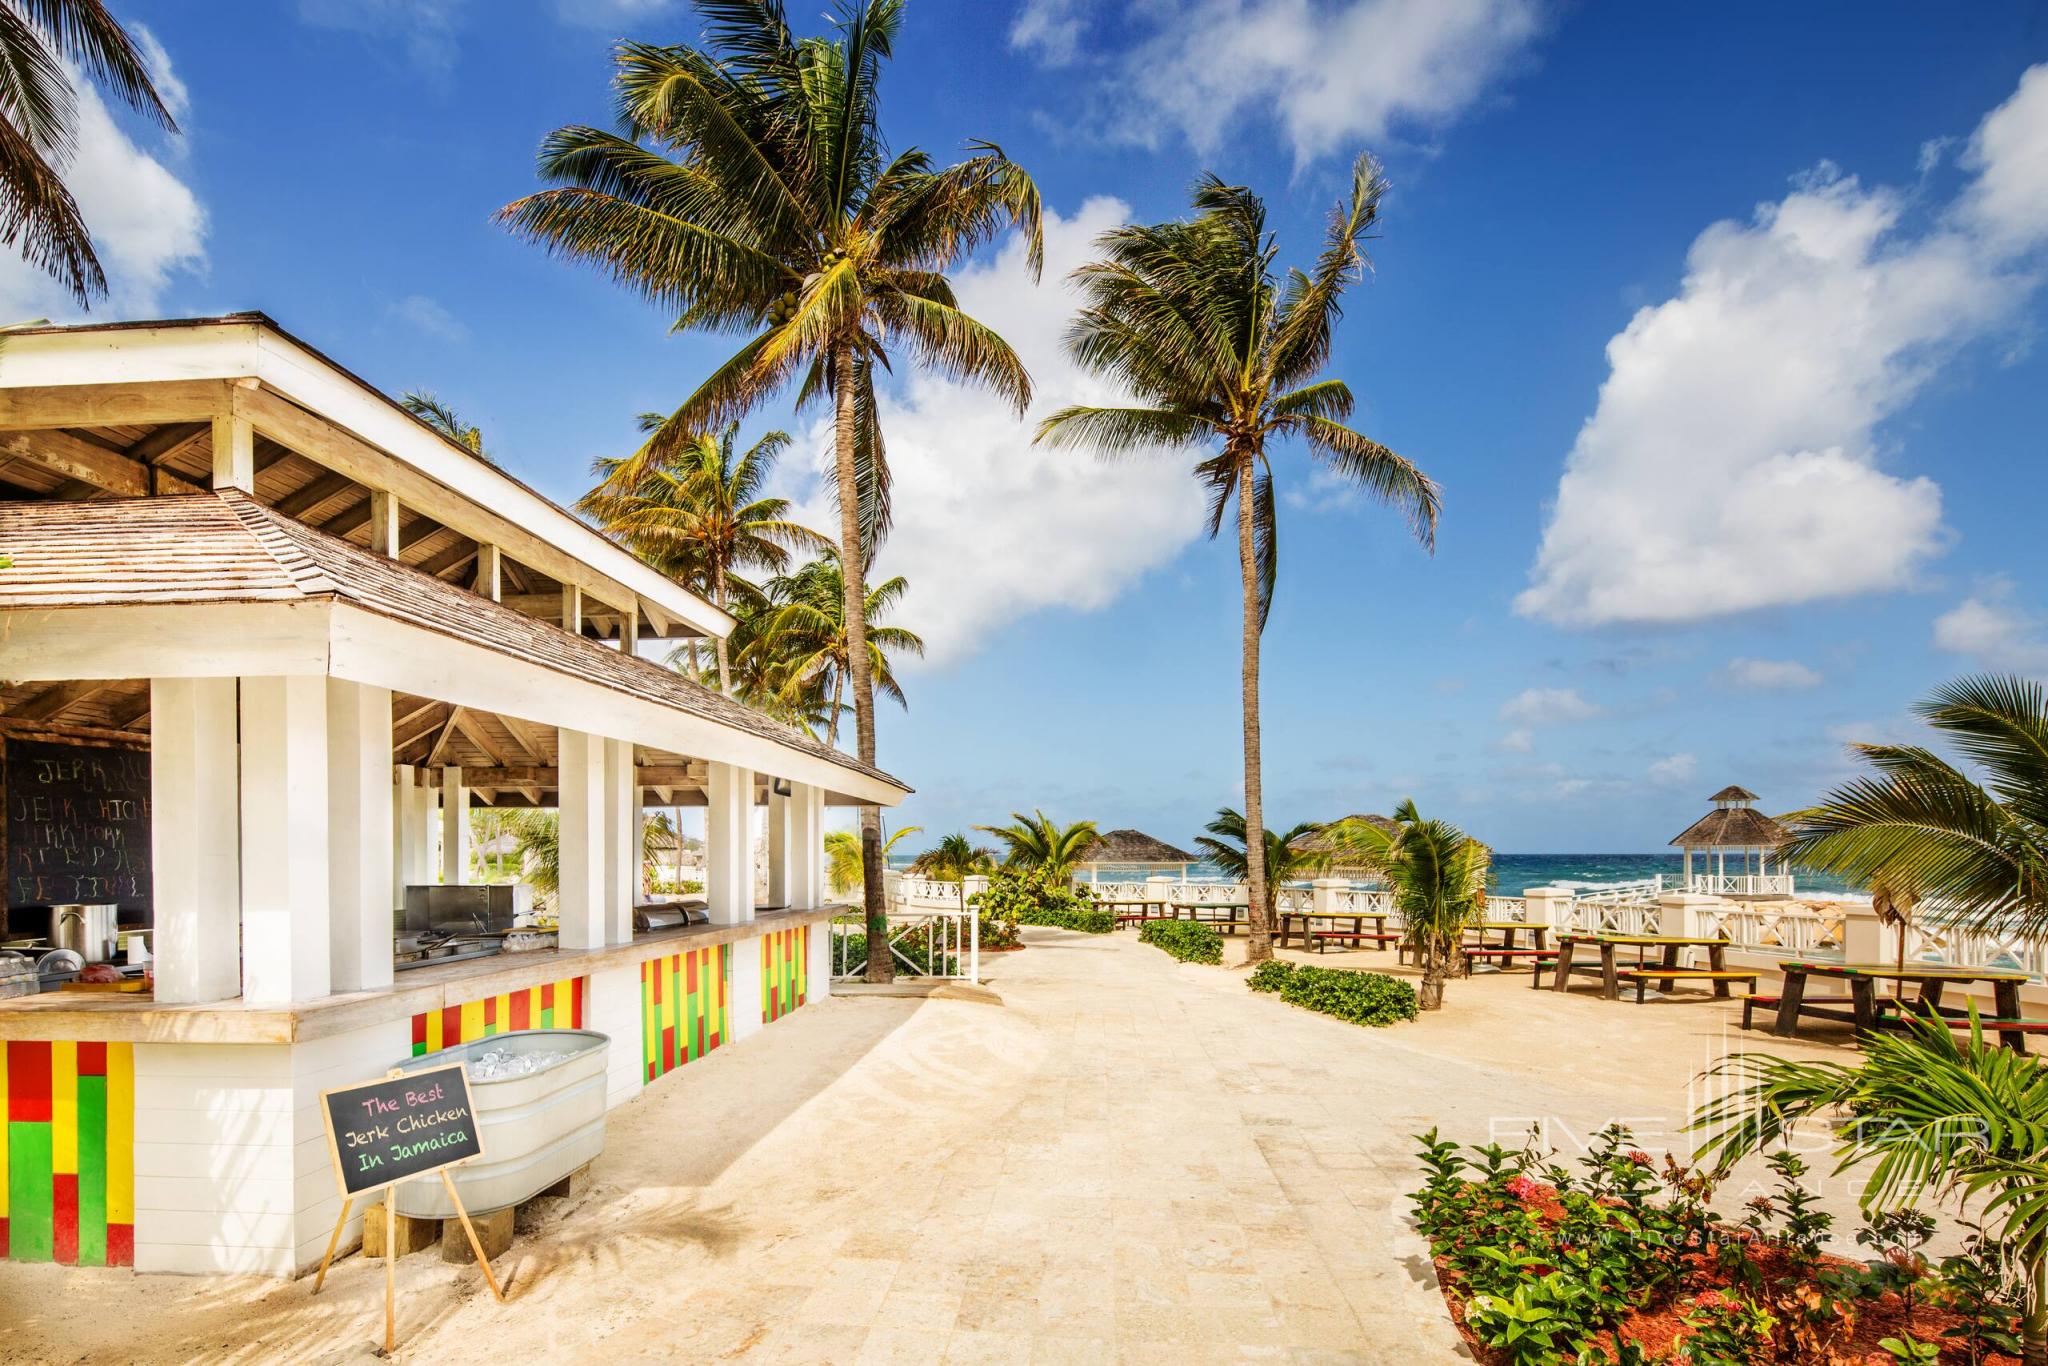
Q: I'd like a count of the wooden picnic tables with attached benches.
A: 6